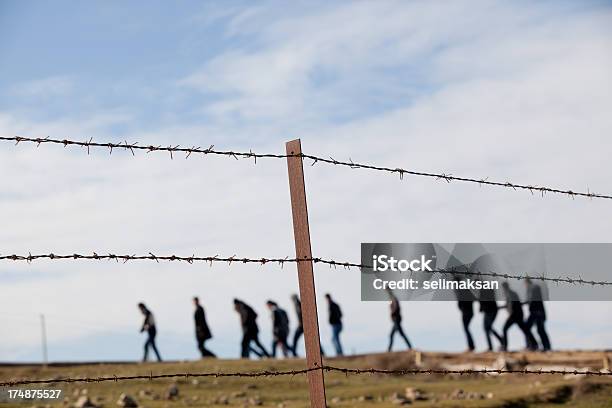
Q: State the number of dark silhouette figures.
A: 11